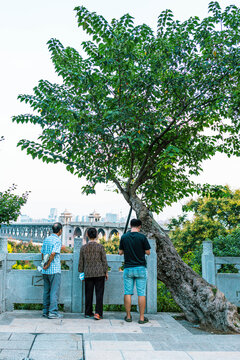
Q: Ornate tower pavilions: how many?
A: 2